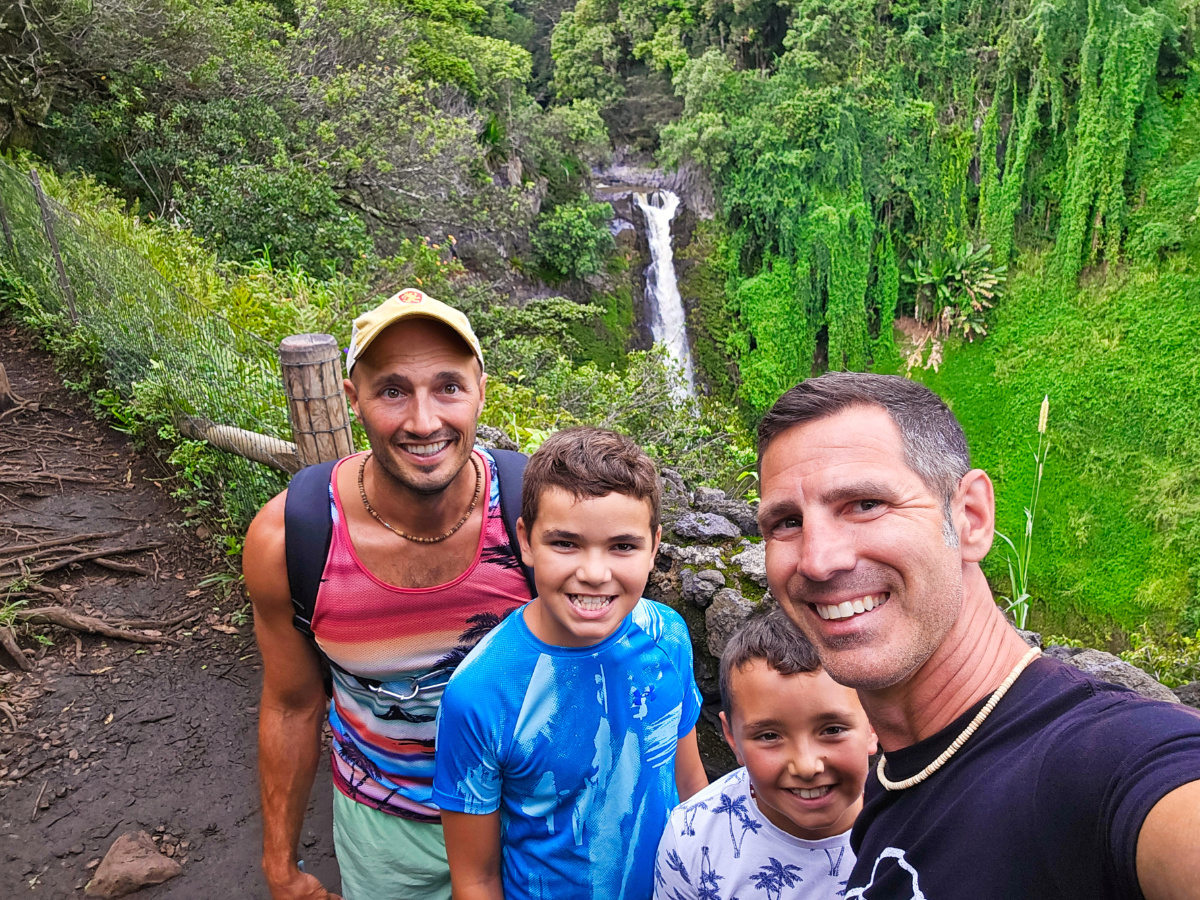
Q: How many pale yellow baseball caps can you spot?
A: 1